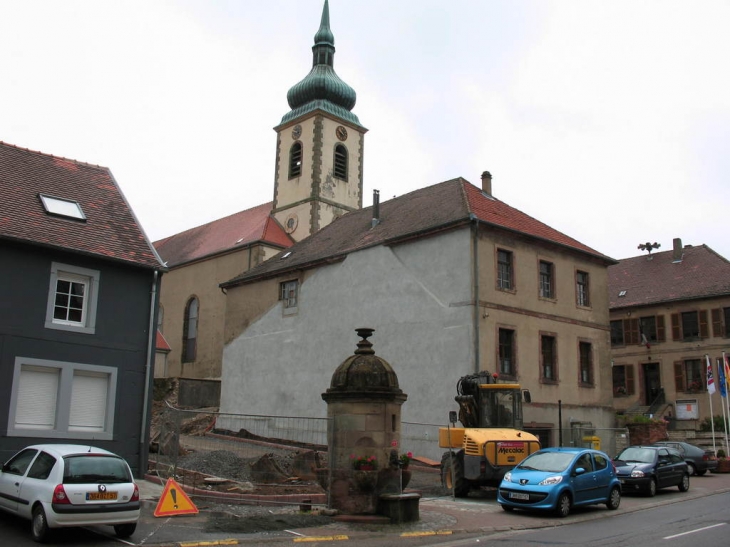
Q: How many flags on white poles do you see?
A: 3